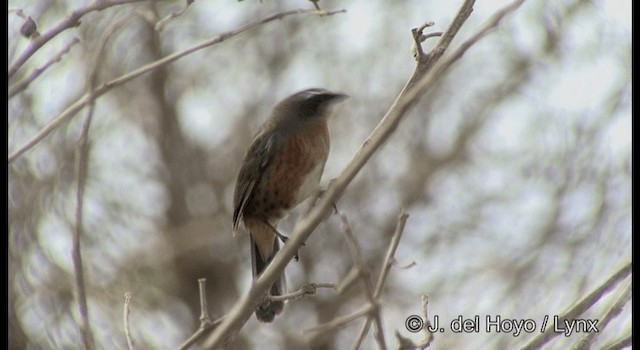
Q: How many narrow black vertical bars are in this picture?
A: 2